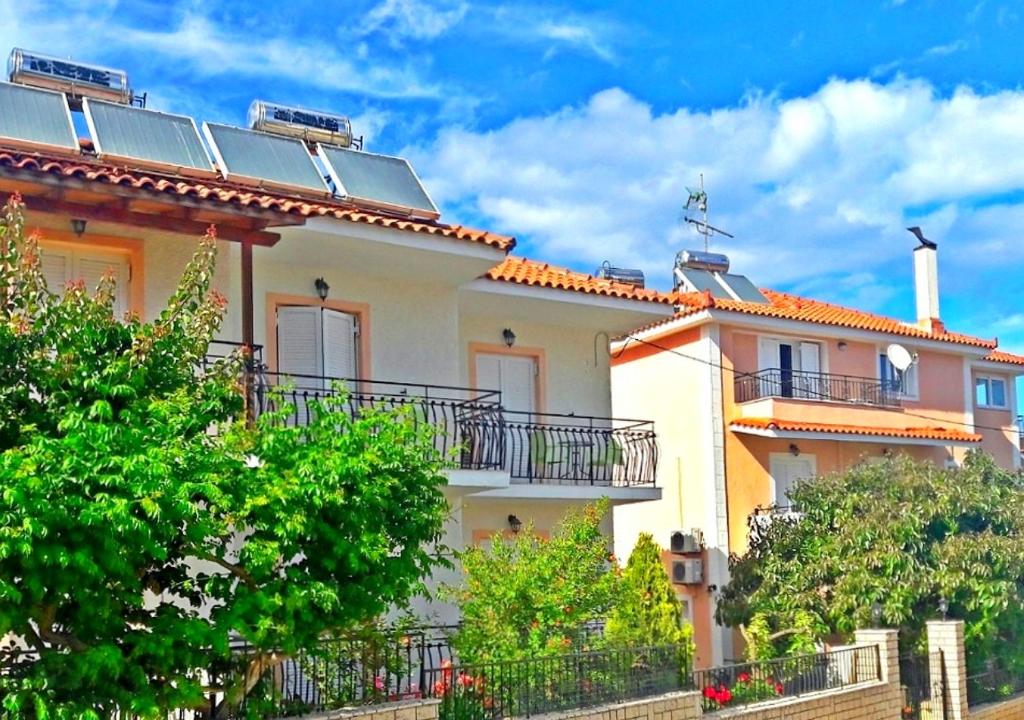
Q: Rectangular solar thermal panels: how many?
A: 6